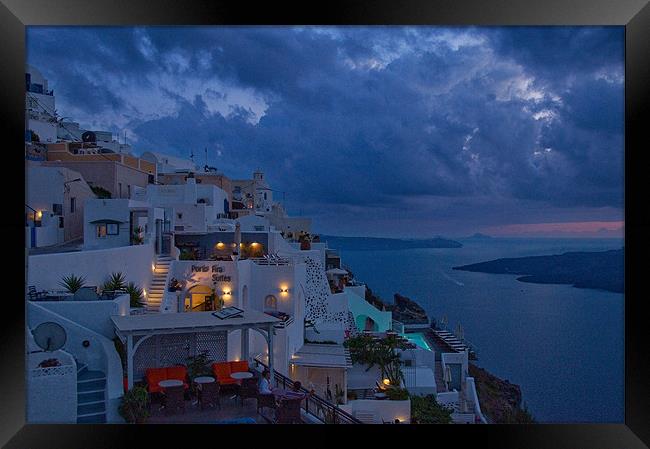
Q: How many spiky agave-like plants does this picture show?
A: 3